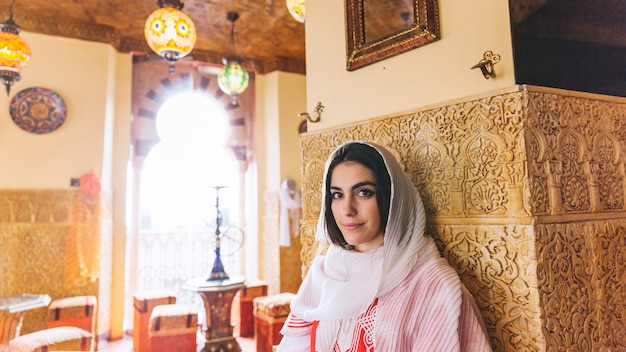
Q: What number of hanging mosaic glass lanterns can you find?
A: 4